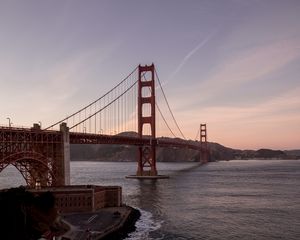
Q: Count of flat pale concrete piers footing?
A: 1